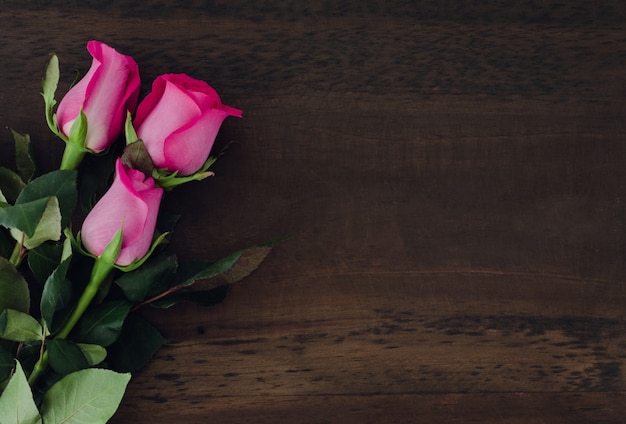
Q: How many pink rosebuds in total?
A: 3